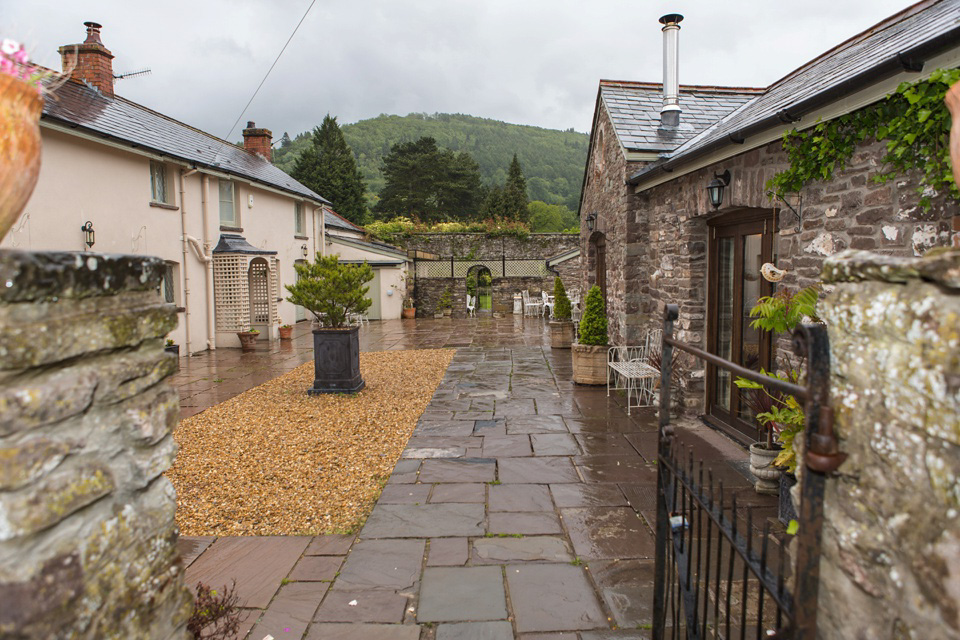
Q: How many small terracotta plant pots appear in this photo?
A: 3